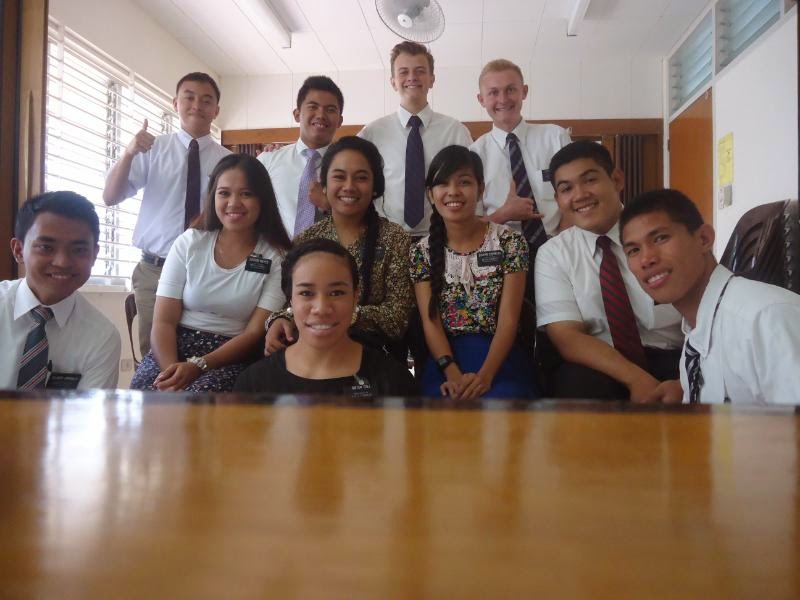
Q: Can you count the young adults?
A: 11